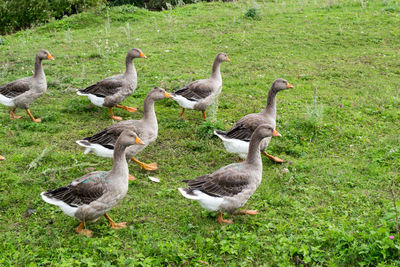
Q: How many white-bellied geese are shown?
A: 7